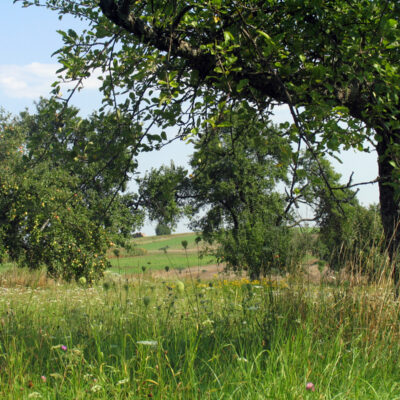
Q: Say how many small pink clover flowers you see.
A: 3